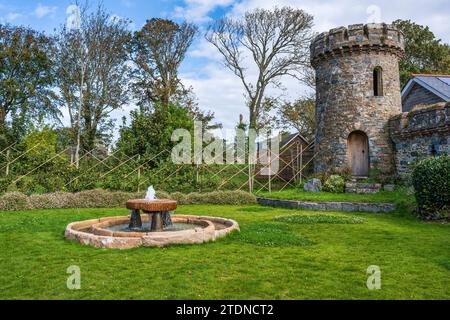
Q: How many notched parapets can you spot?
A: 2